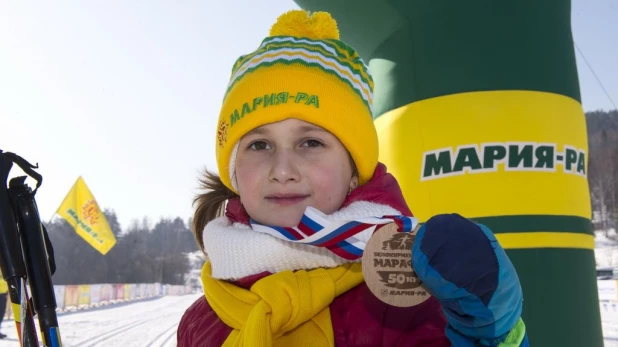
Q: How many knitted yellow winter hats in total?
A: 1